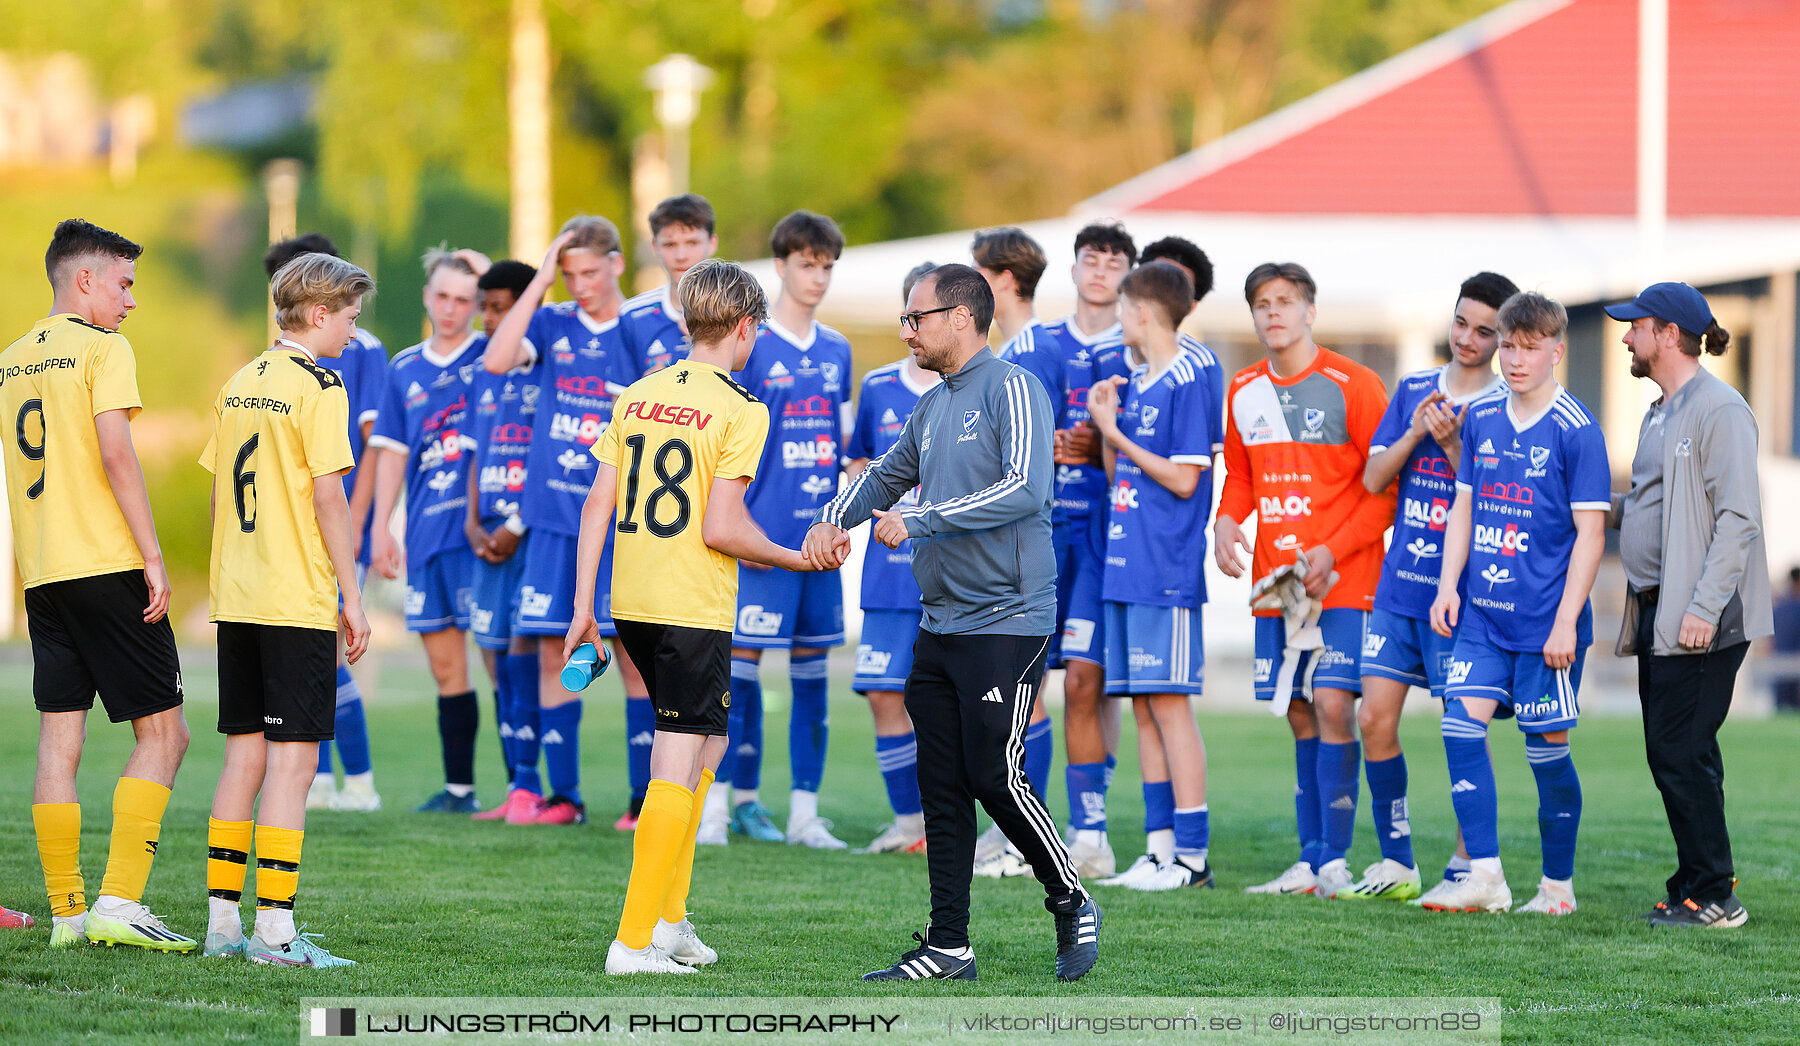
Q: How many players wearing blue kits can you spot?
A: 13